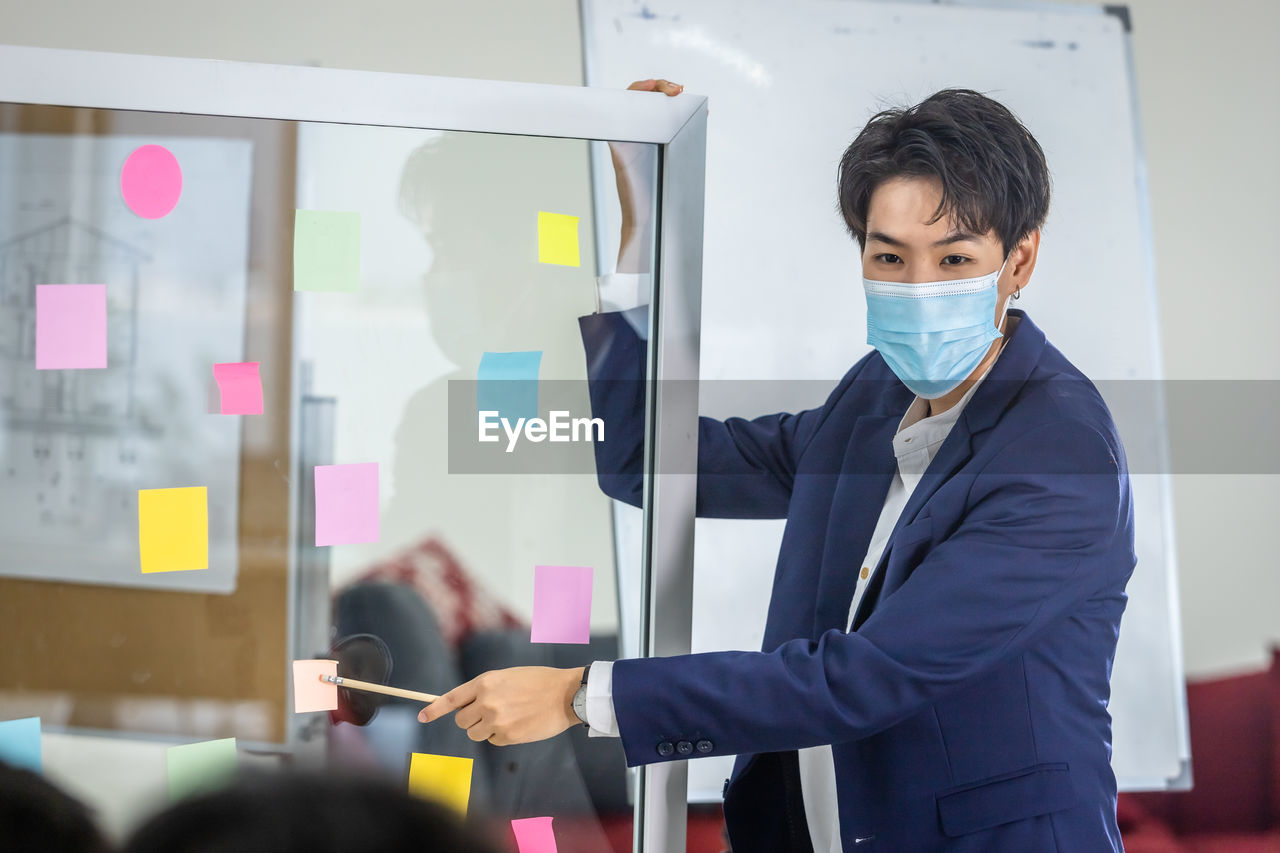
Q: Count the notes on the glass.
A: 14